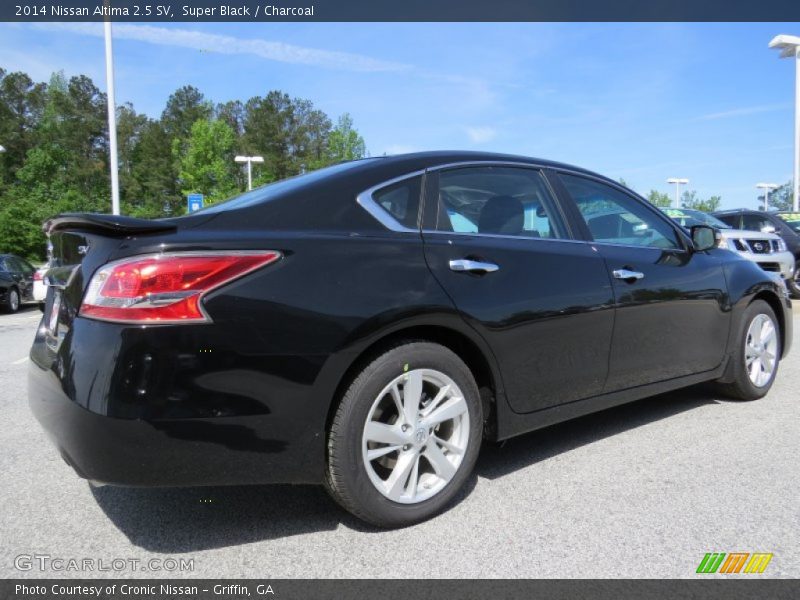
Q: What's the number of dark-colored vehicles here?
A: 3